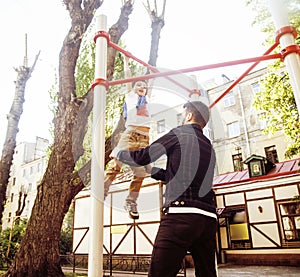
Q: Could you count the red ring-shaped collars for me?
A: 5